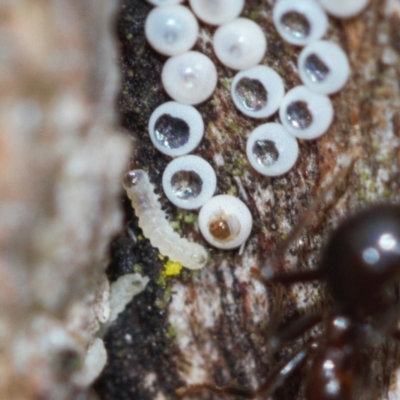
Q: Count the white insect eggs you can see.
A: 14